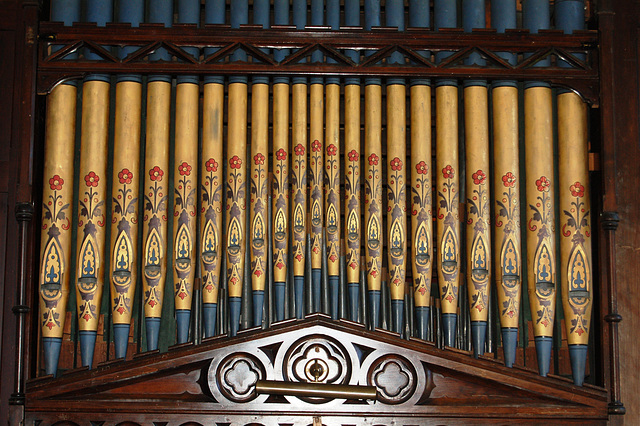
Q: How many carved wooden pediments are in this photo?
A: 1